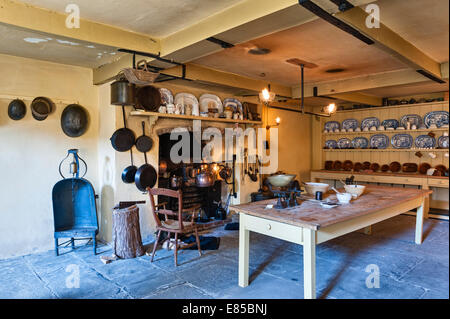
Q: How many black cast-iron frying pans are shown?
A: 4